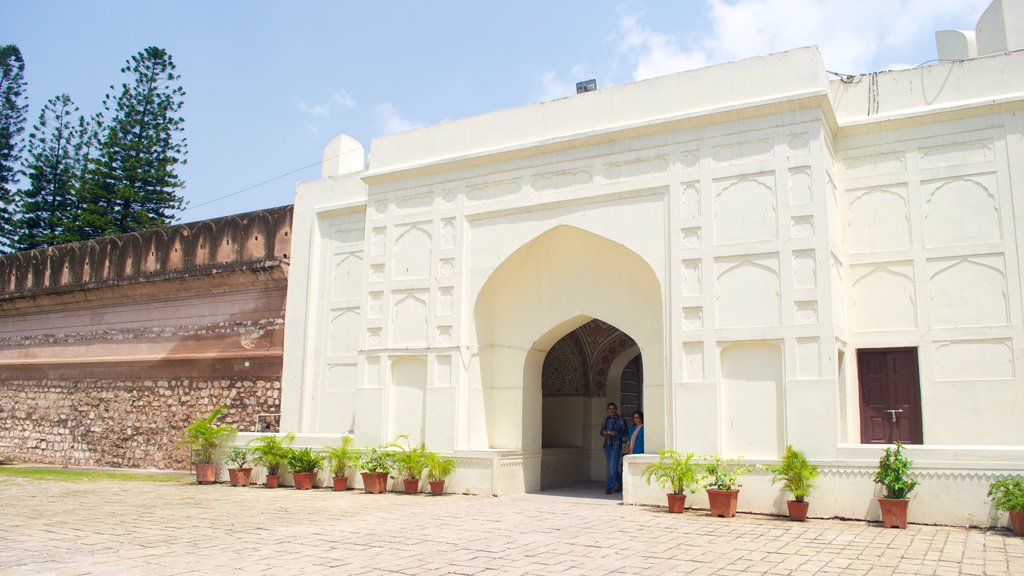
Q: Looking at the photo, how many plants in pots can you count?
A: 13